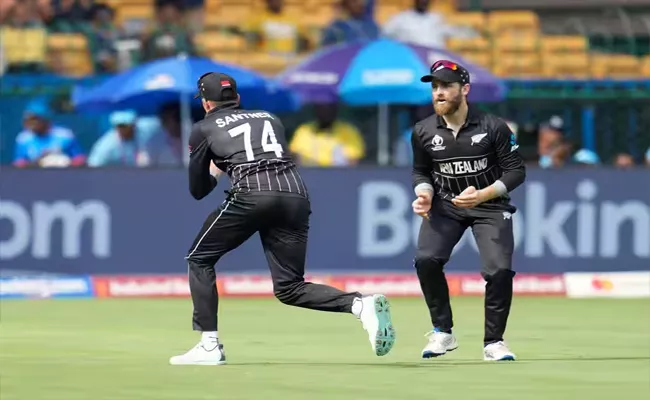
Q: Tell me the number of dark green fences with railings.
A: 1